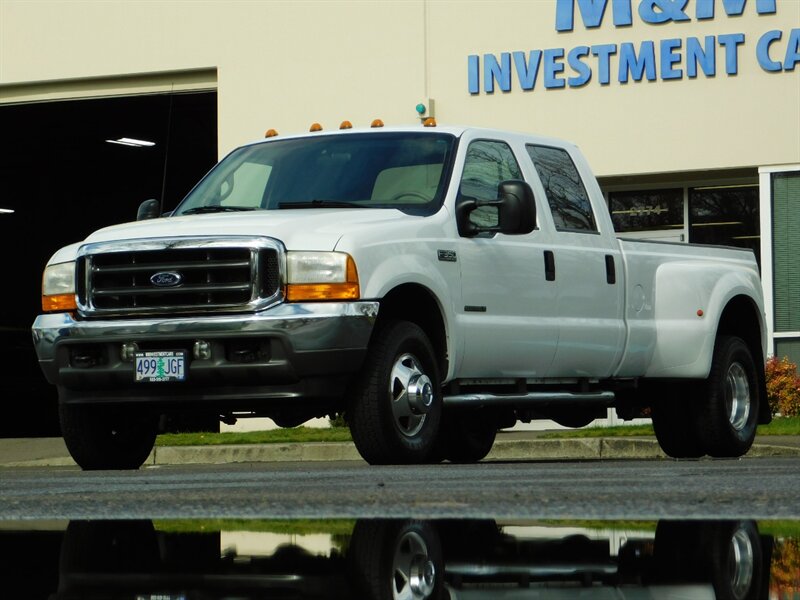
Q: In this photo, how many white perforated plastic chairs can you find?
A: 0